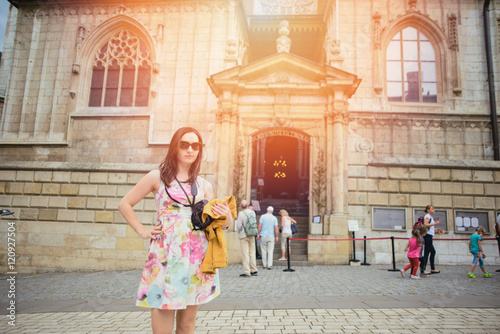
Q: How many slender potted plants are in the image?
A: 2